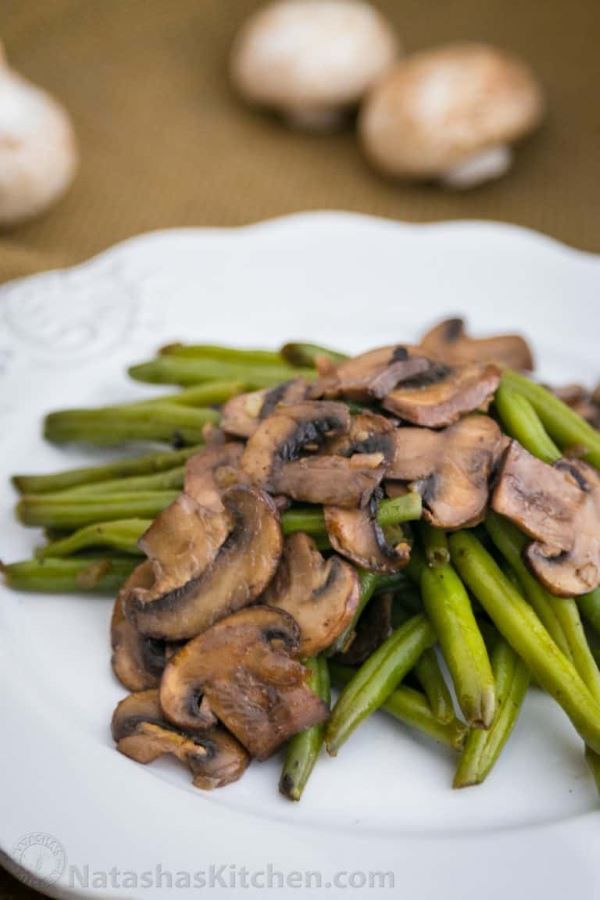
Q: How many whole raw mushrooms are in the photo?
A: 3